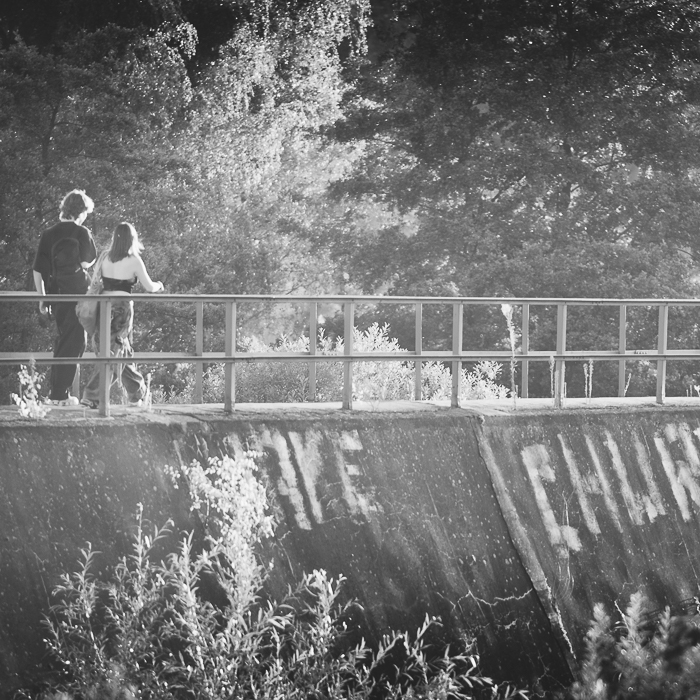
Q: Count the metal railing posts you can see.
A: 11